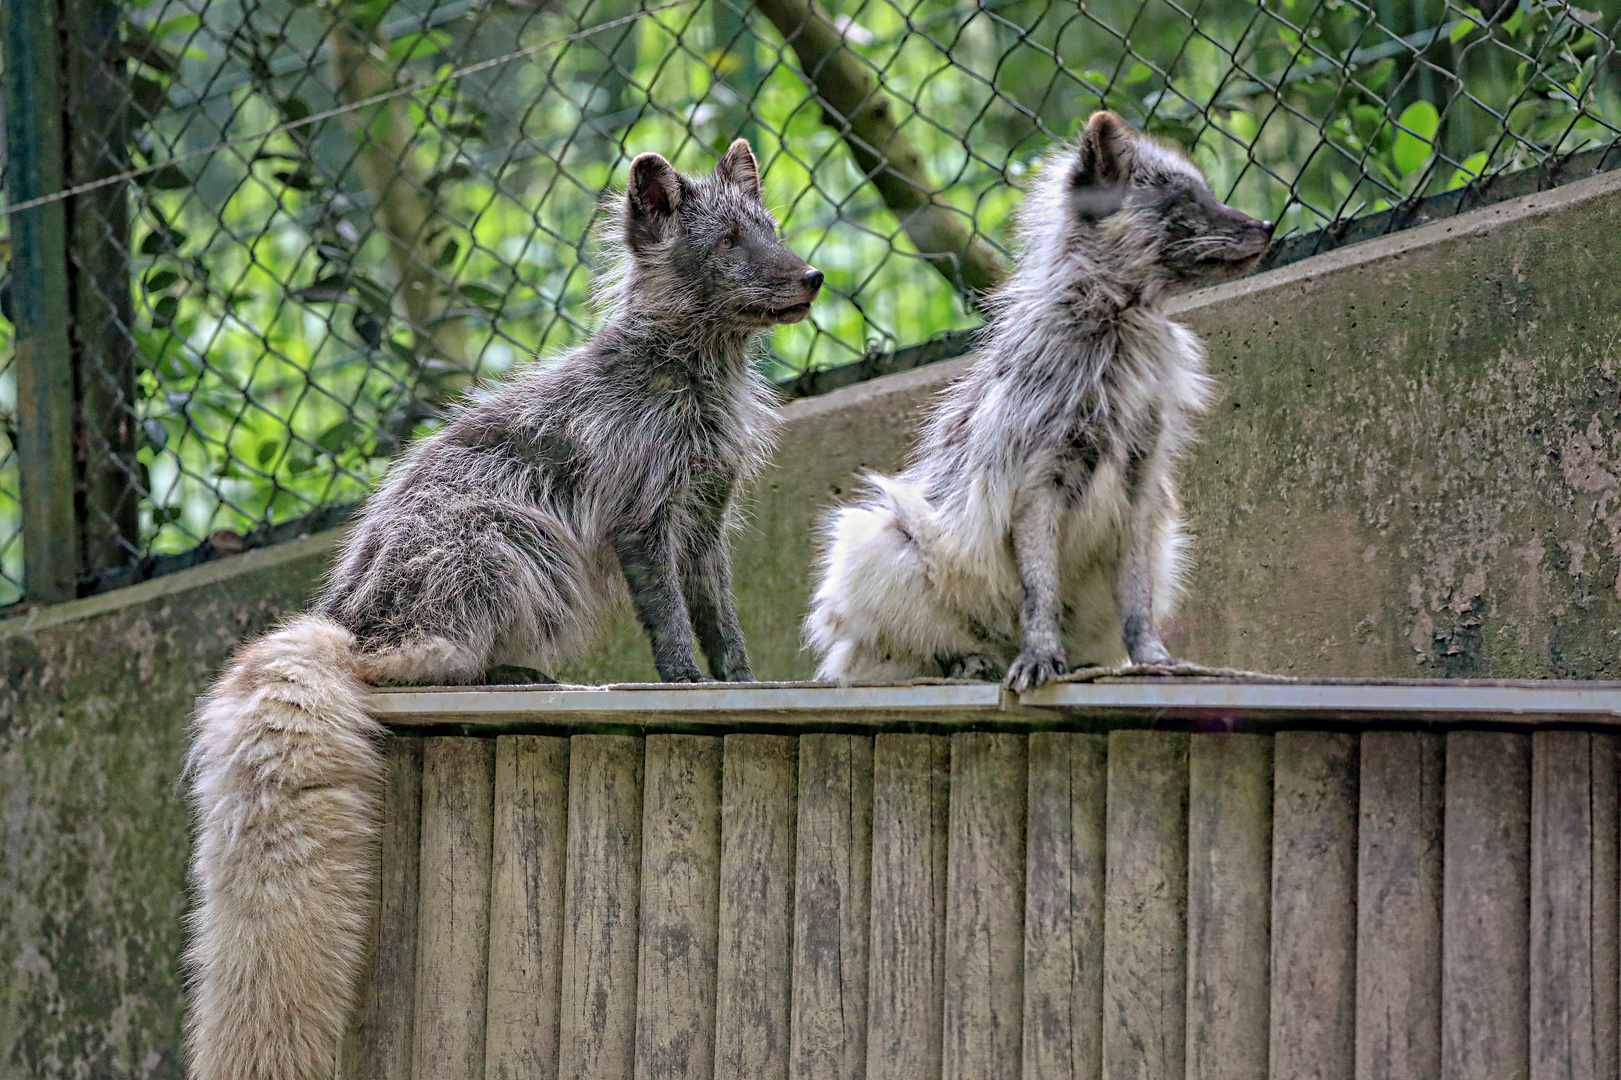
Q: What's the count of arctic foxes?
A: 2